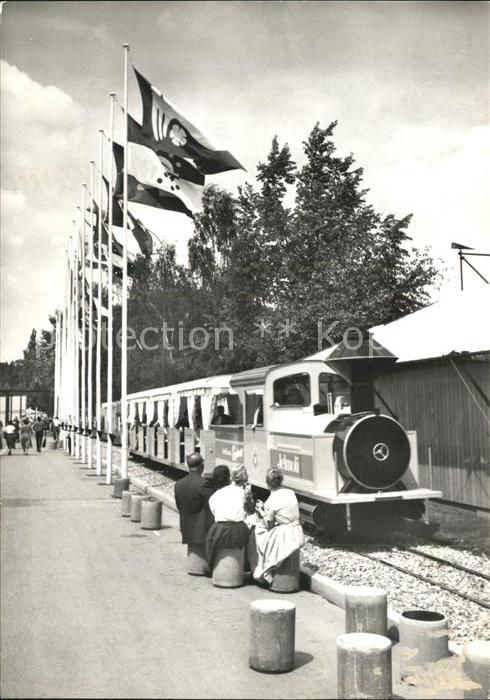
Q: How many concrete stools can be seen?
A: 12